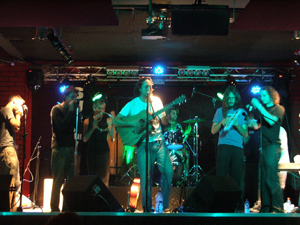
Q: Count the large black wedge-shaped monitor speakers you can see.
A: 2